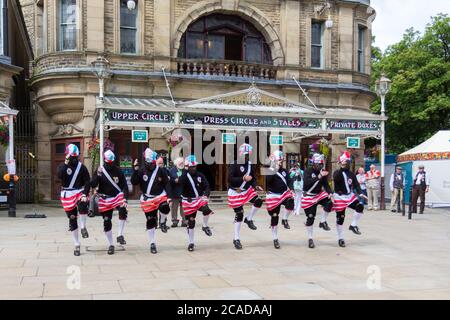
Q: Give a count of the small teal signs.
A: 4